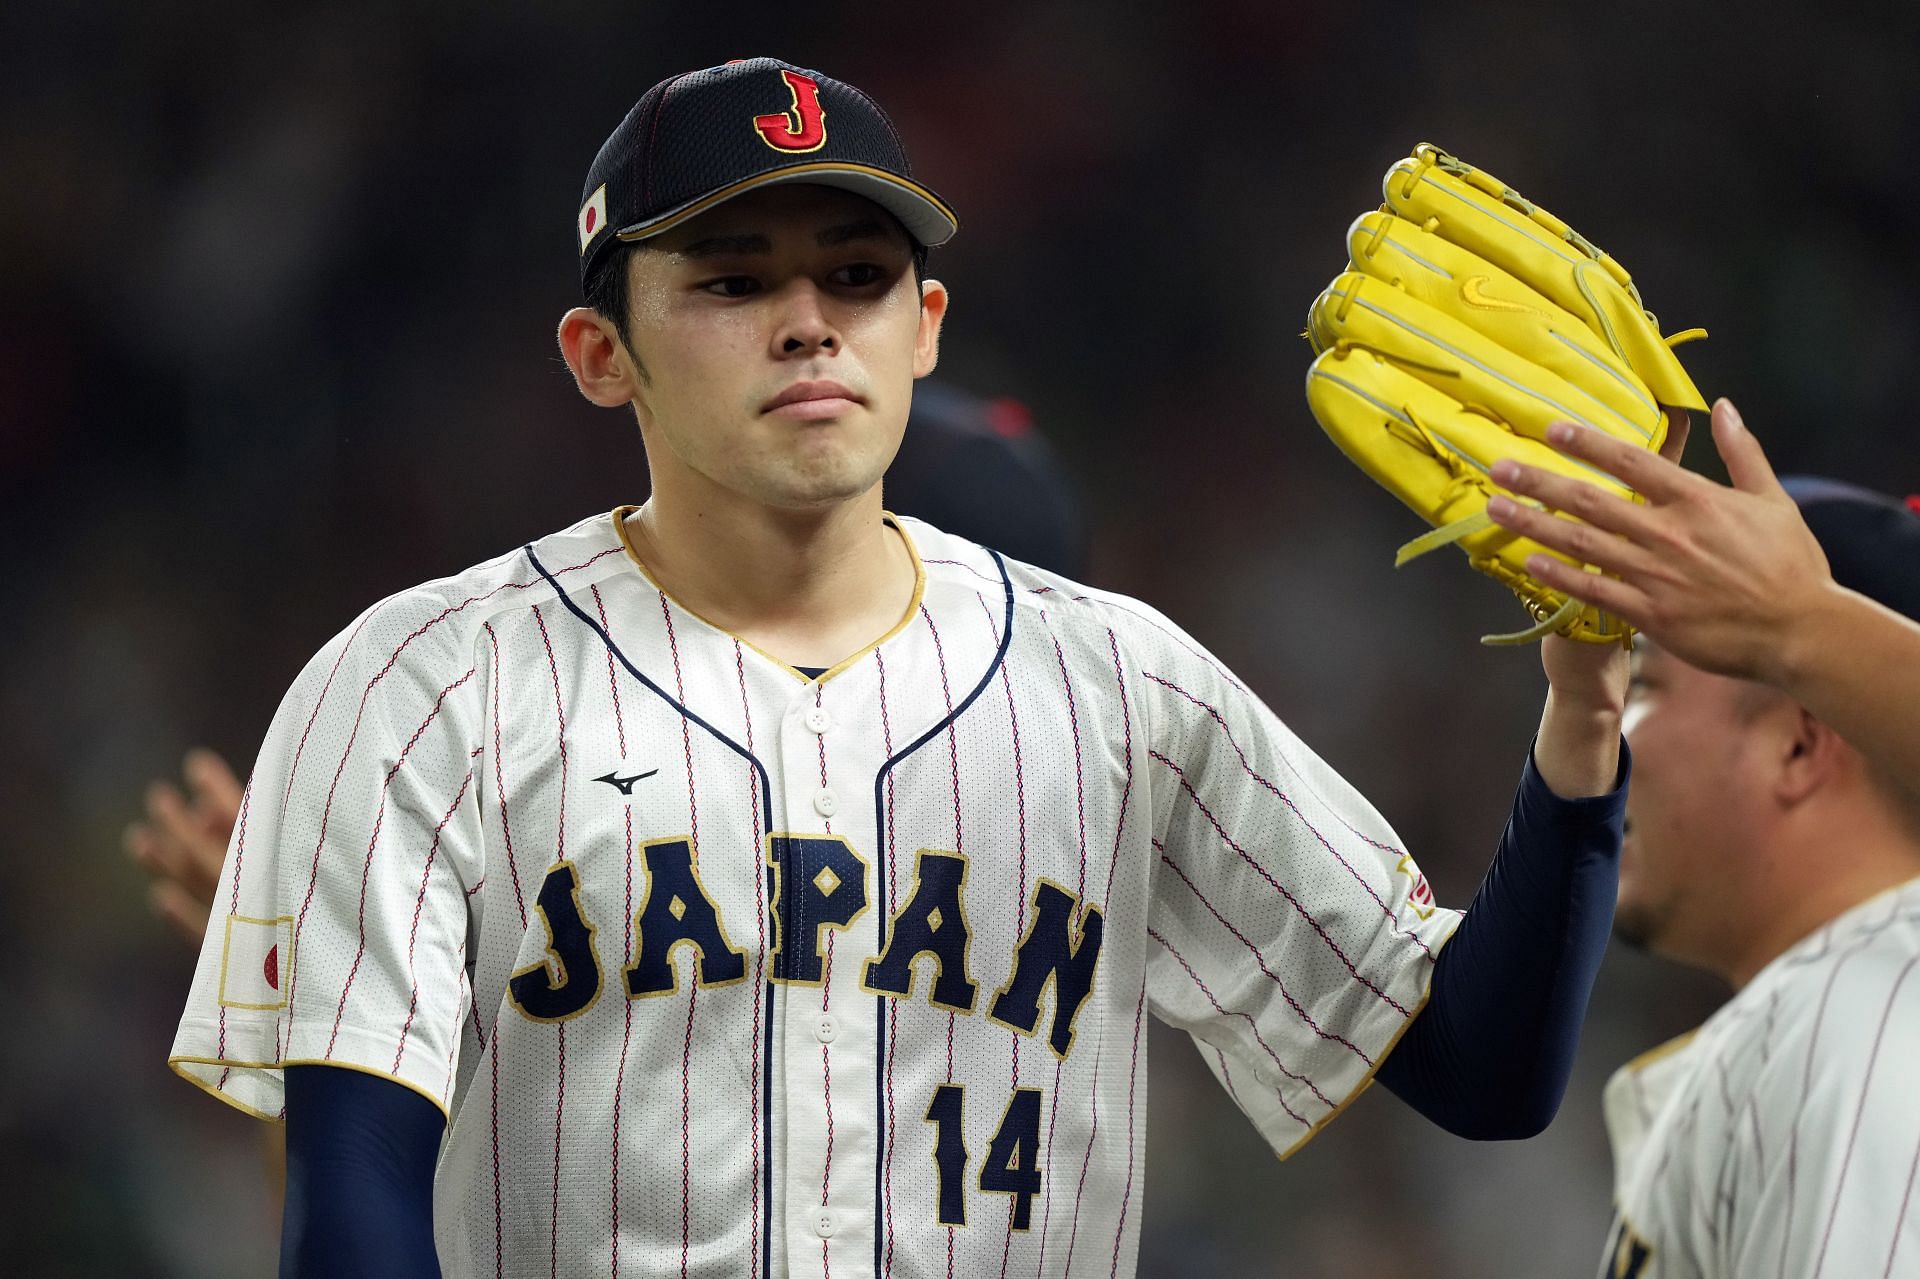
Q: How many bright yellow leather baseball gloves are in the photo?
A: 1